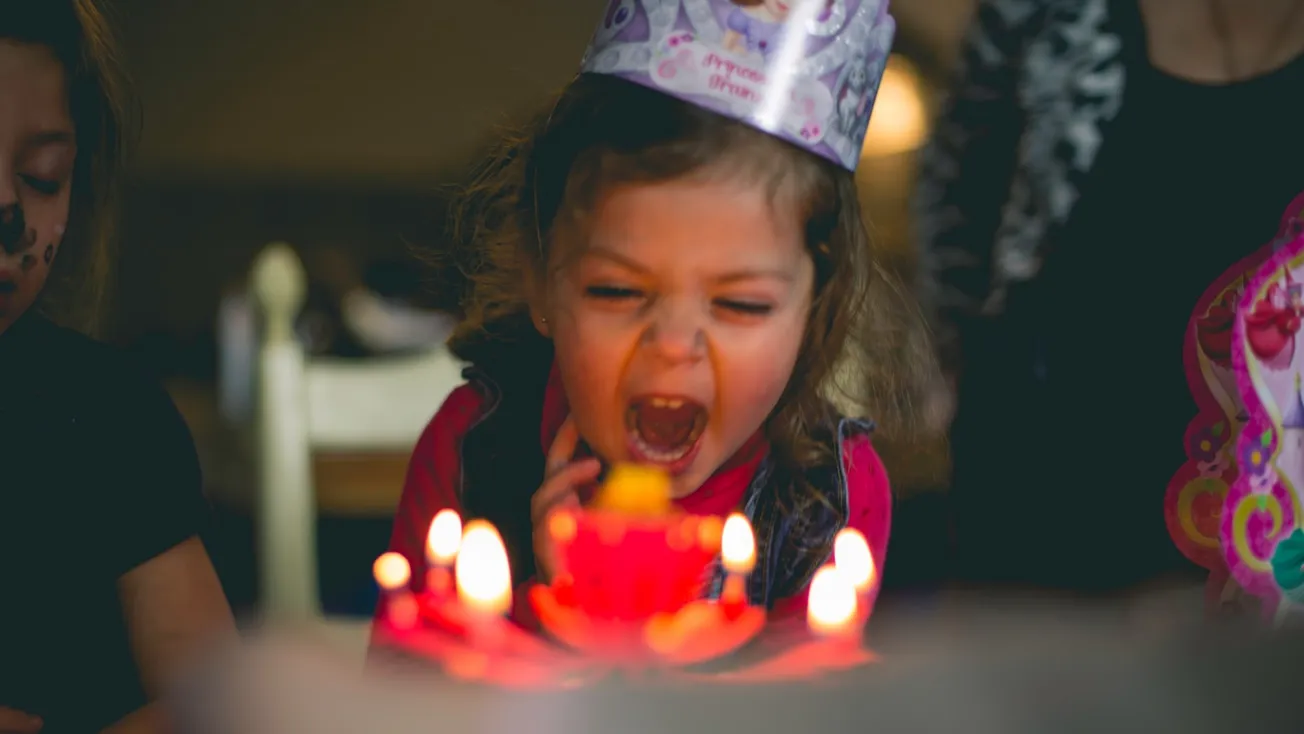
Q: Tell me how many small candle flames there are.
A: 6